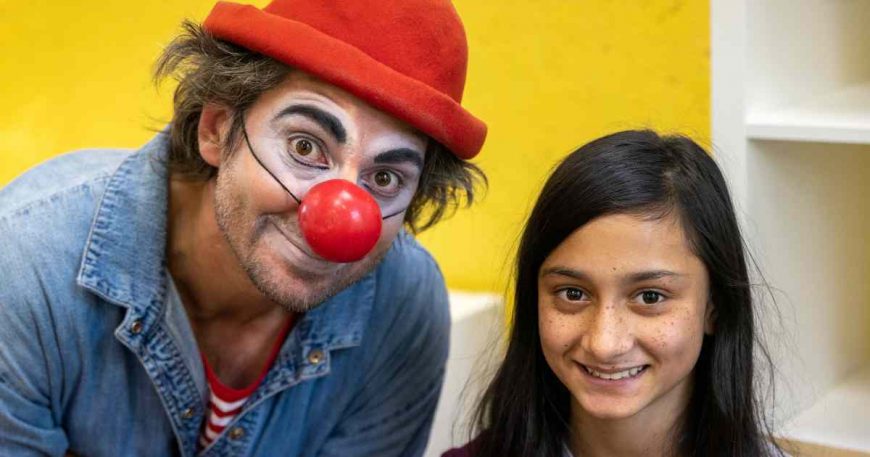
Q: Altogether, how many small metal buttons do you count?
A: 4